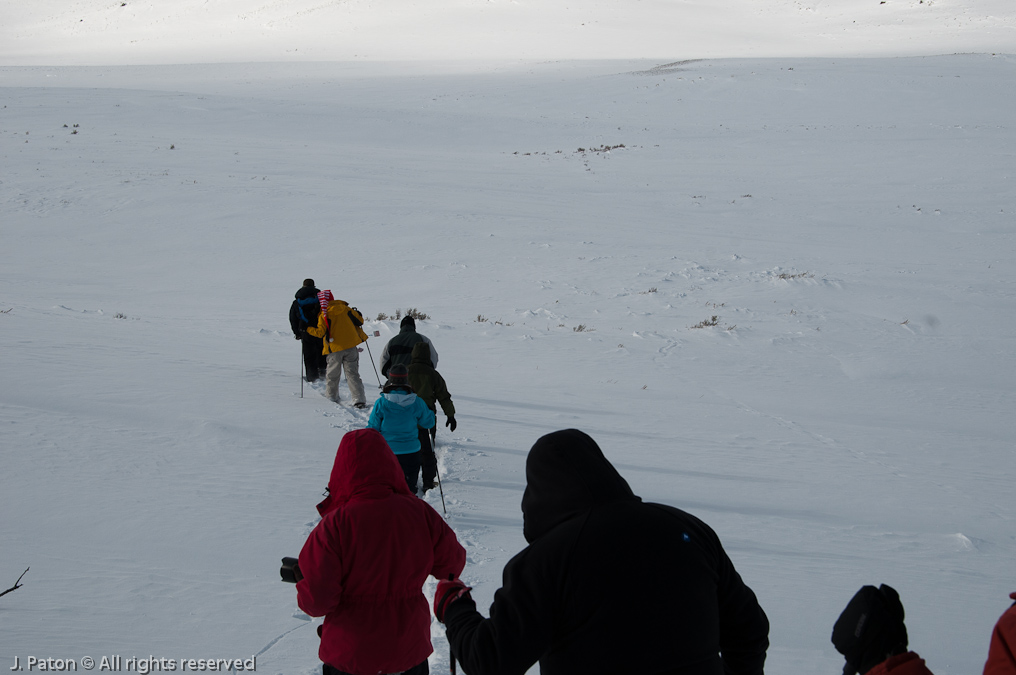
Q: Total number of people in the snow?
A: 9